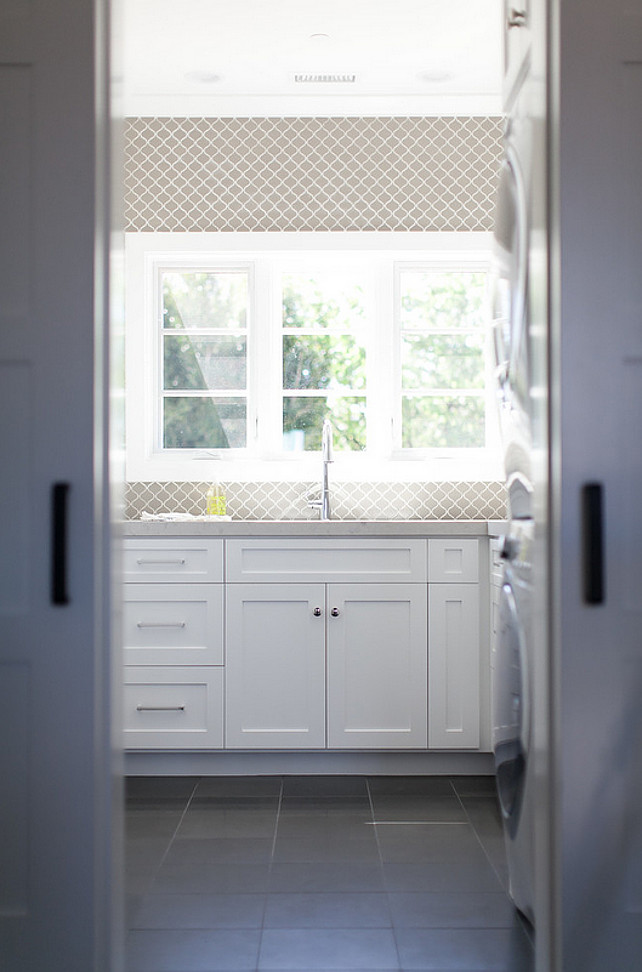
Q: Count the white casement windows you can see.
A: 3